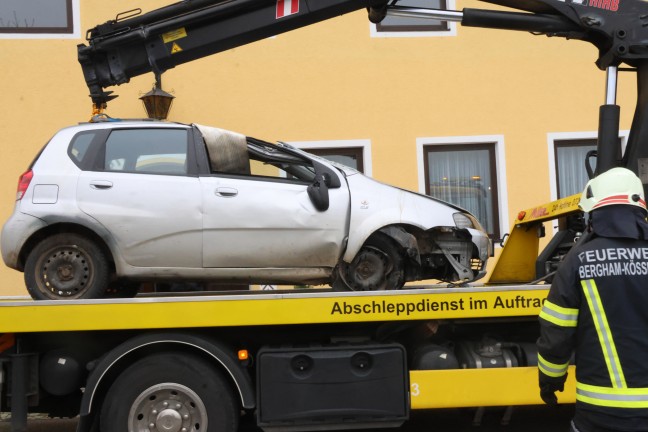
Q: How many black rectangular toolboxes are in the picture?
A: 1